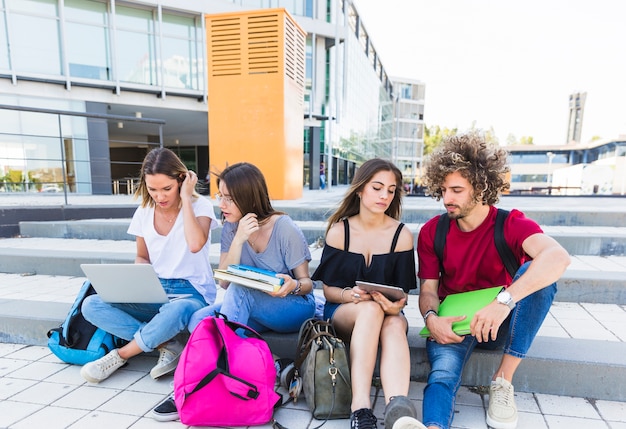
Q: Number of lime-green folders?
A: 1